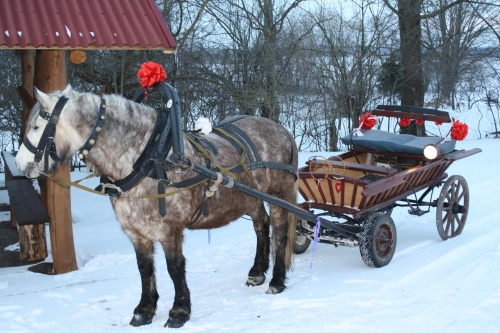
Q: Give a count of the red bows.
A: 6